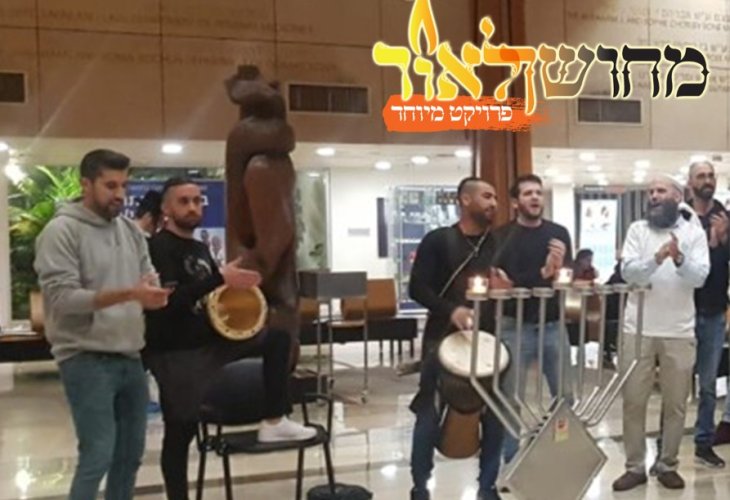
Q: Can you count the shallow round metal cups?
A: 9